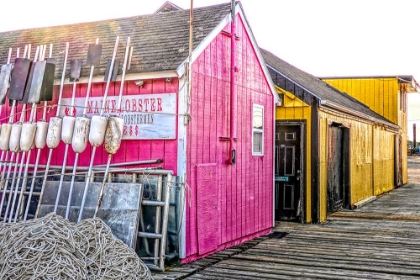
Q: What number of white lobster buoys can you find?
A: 9